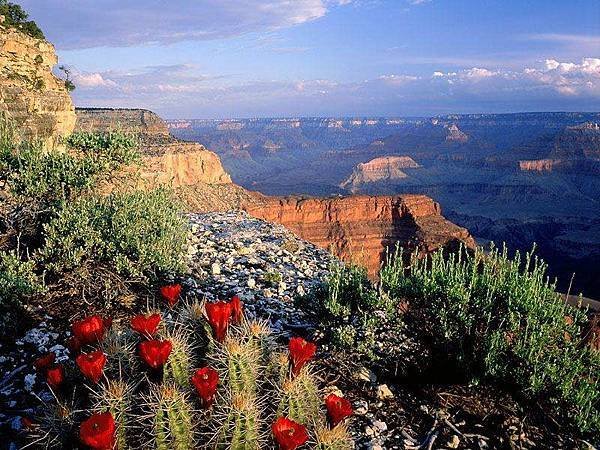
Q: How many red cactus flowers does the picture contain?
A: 14